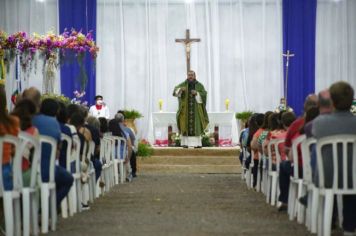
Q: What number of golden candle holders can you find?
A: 2